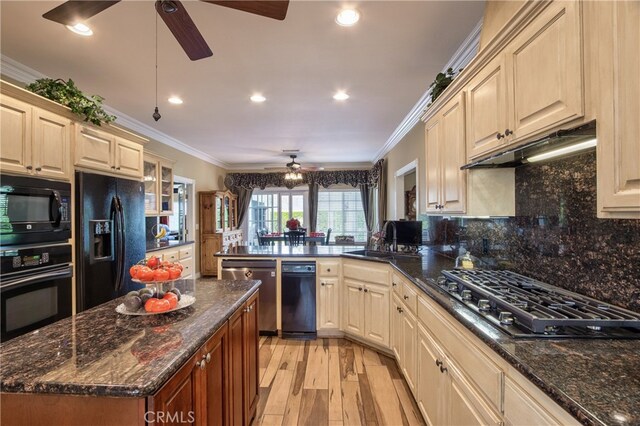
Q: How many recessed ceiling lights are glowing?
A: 5